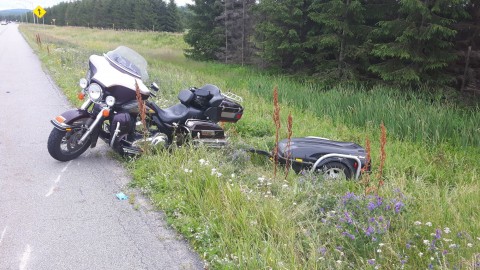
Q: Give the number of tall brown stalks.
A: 5